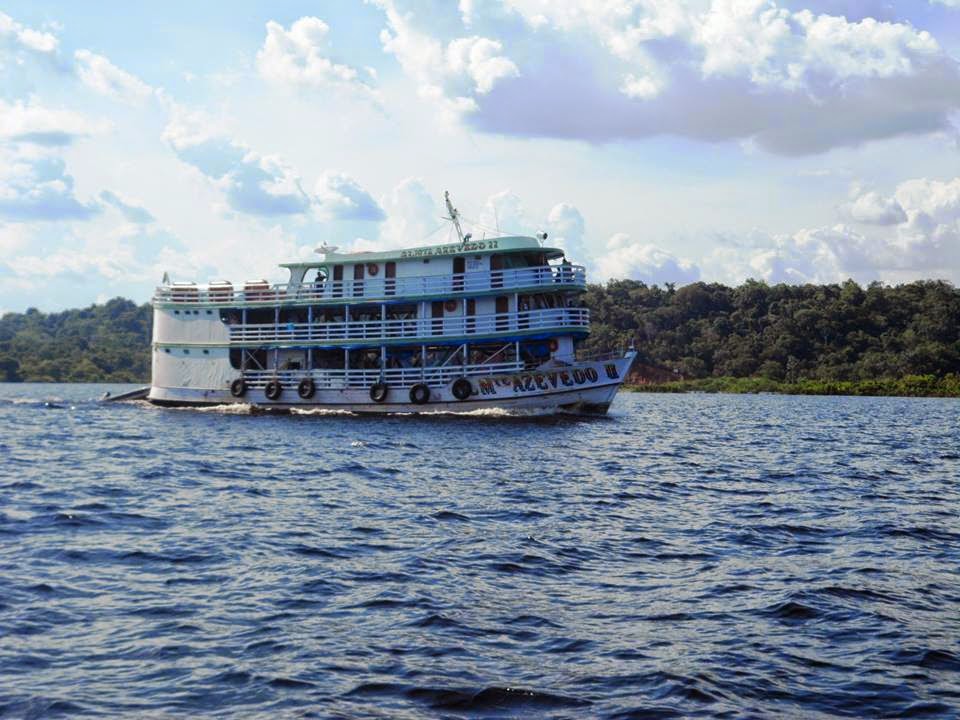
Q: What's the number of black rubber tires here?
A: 6